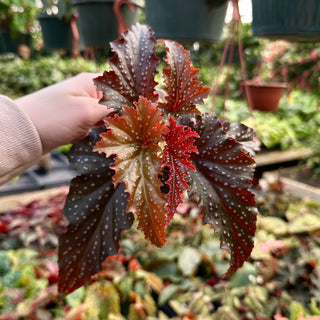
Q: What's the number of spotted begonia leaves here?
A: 6